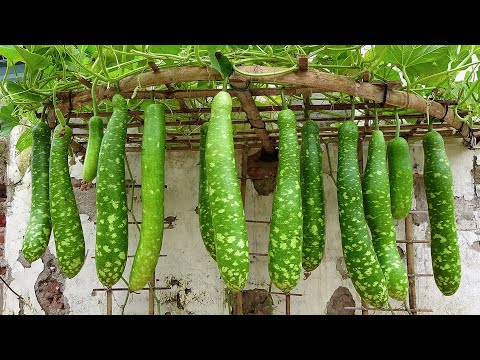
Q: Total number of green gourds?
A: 13